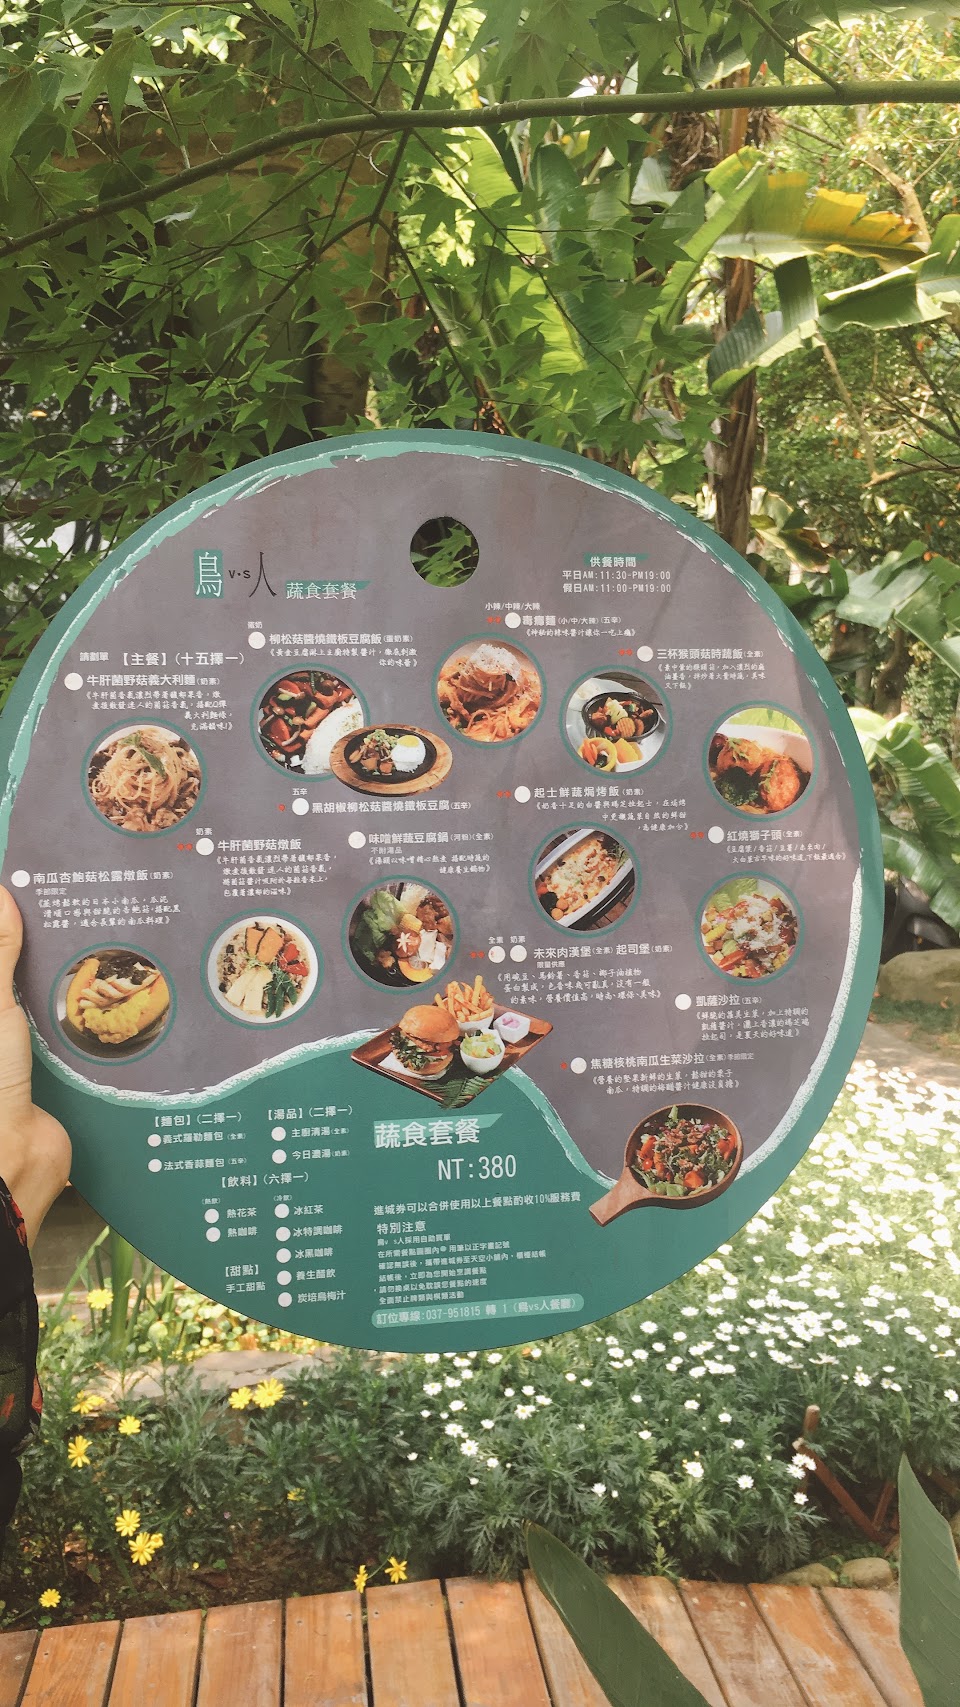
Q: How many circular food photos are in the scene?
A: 10